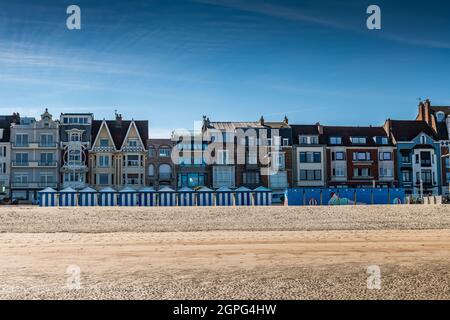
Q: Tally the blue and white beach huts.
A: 12